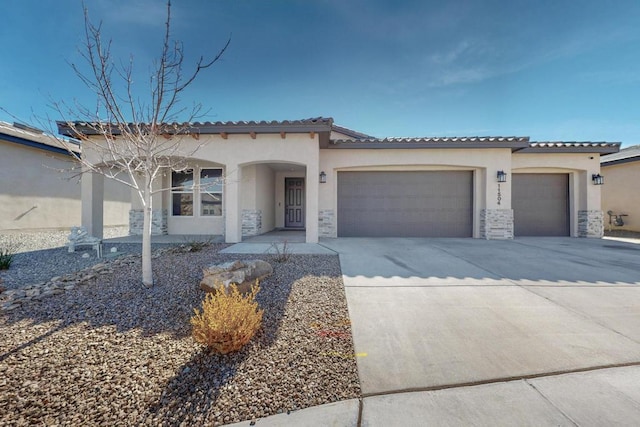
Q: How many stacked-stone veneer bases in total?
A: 5